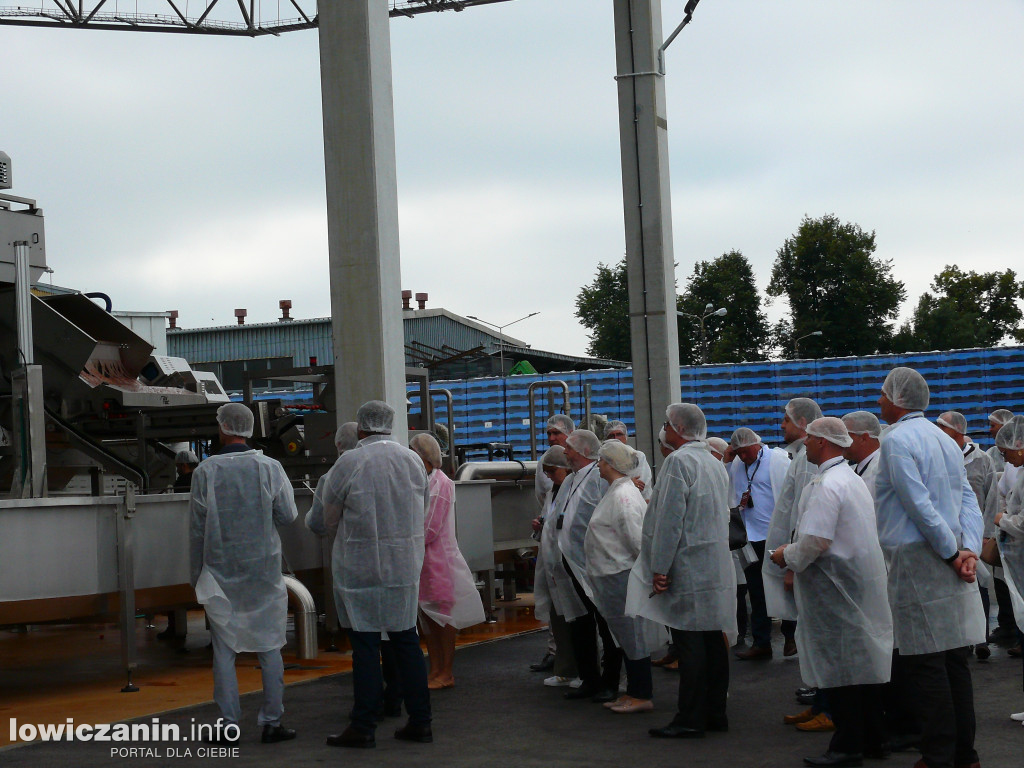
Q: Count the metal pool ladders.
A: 0